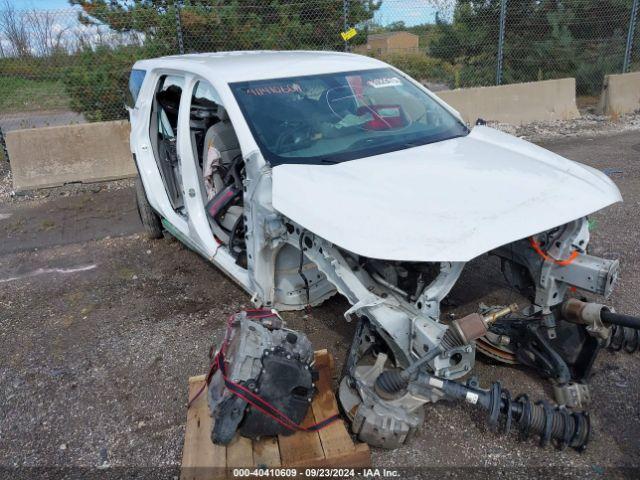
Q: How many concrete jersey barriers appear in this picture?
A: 3